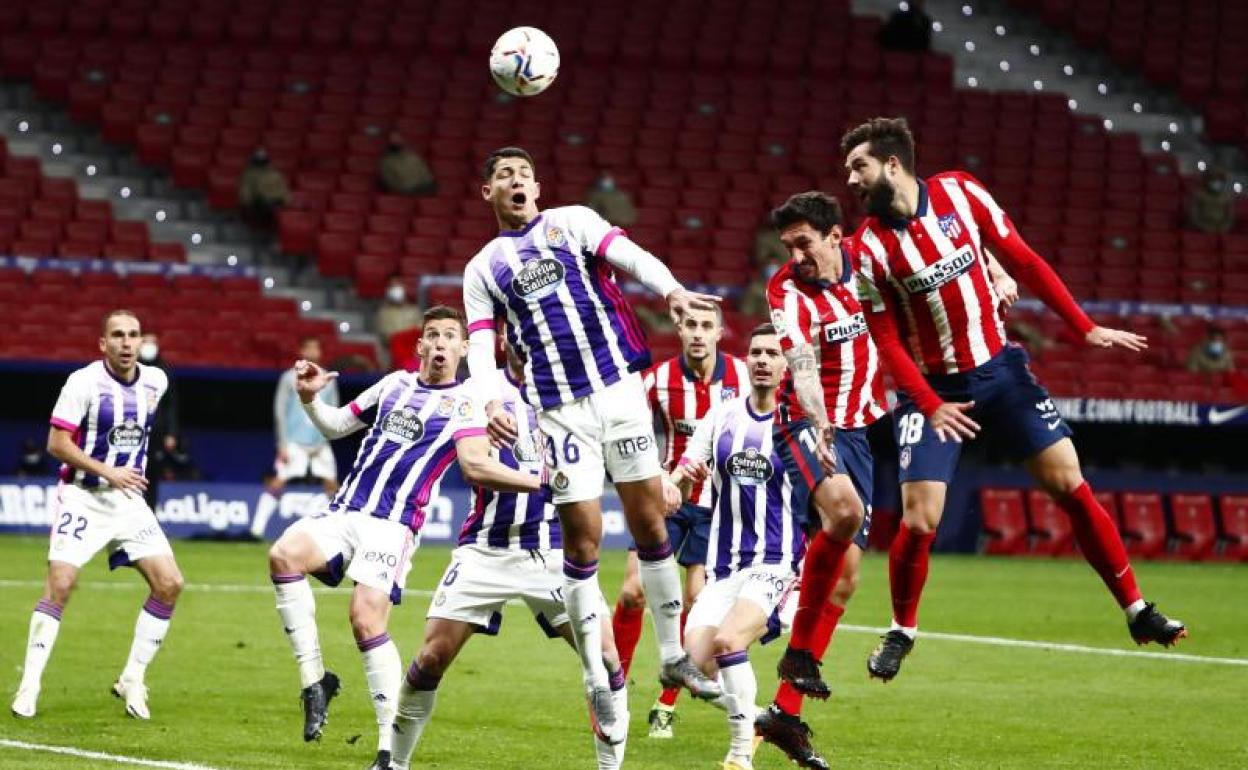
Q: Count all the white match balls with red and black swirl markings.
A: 1